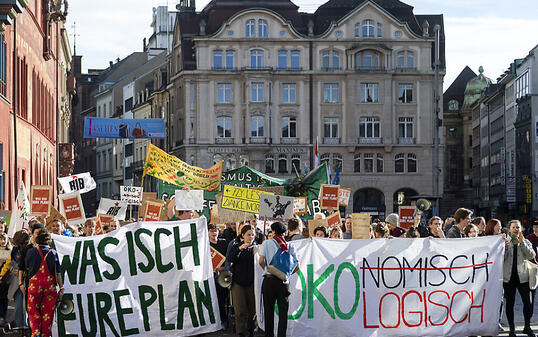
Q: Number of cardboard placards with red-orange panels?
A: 9